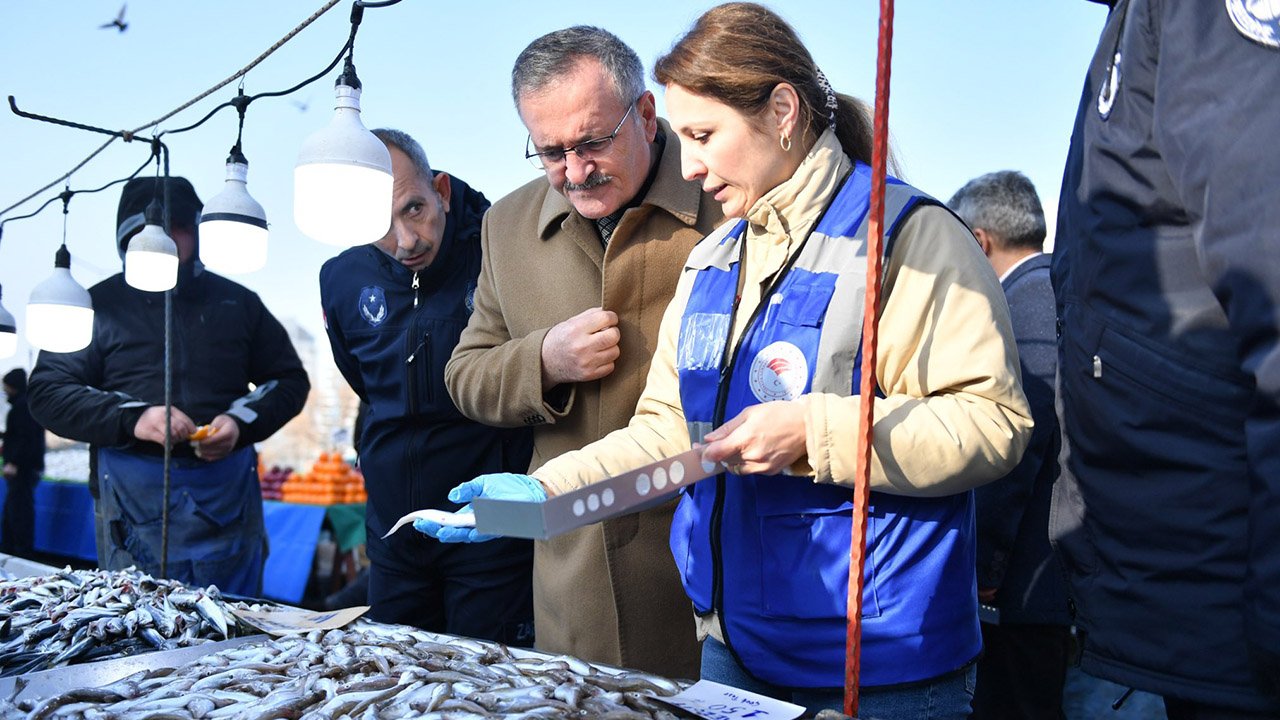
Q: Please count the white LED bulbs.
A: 5